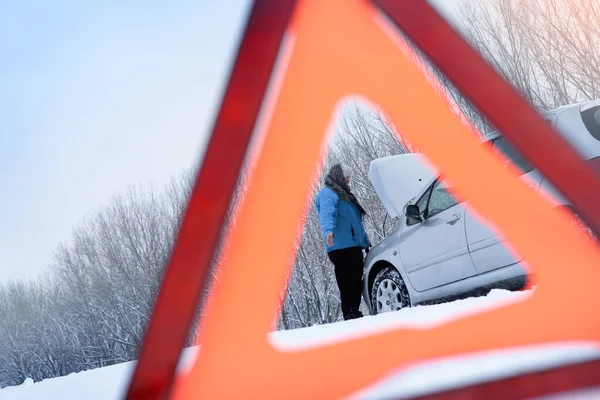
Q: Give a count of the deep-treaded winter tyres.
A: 1